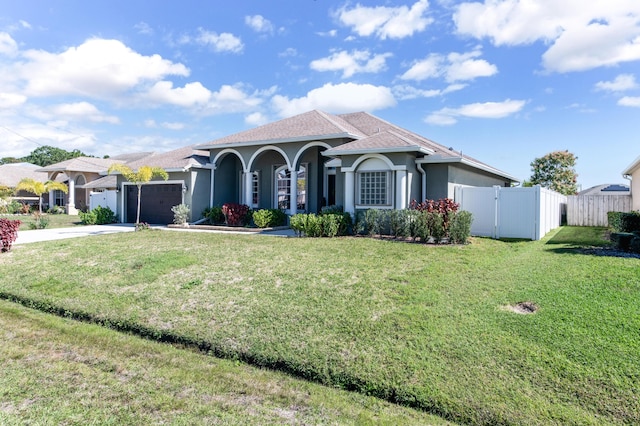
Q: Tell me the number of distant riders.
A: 0